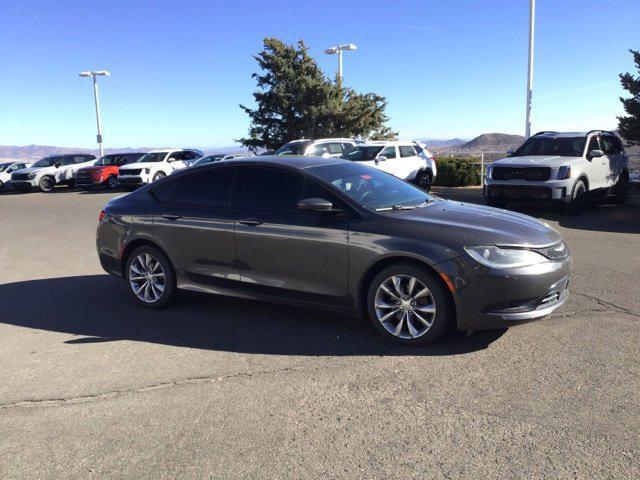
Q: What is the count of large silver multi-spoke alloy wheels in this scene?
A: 2